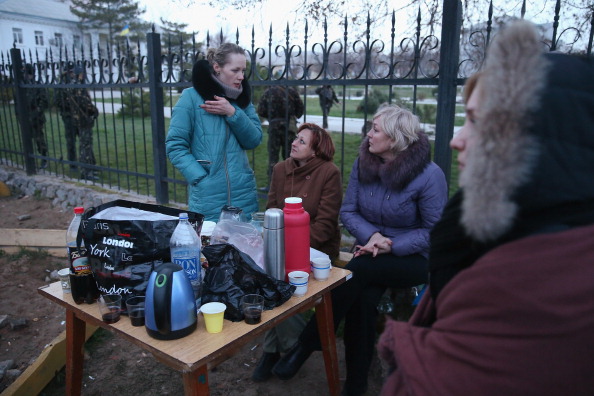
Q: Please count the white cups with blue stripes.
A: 2